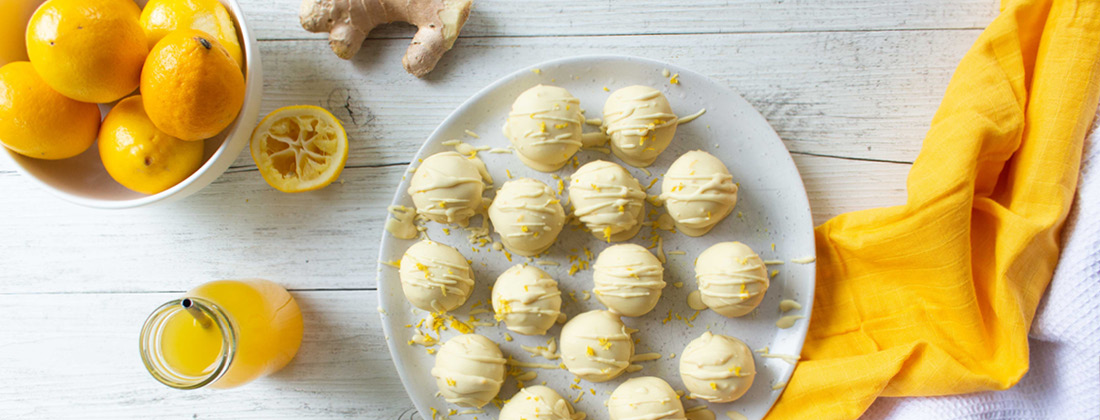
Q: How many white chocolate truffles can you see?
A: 15